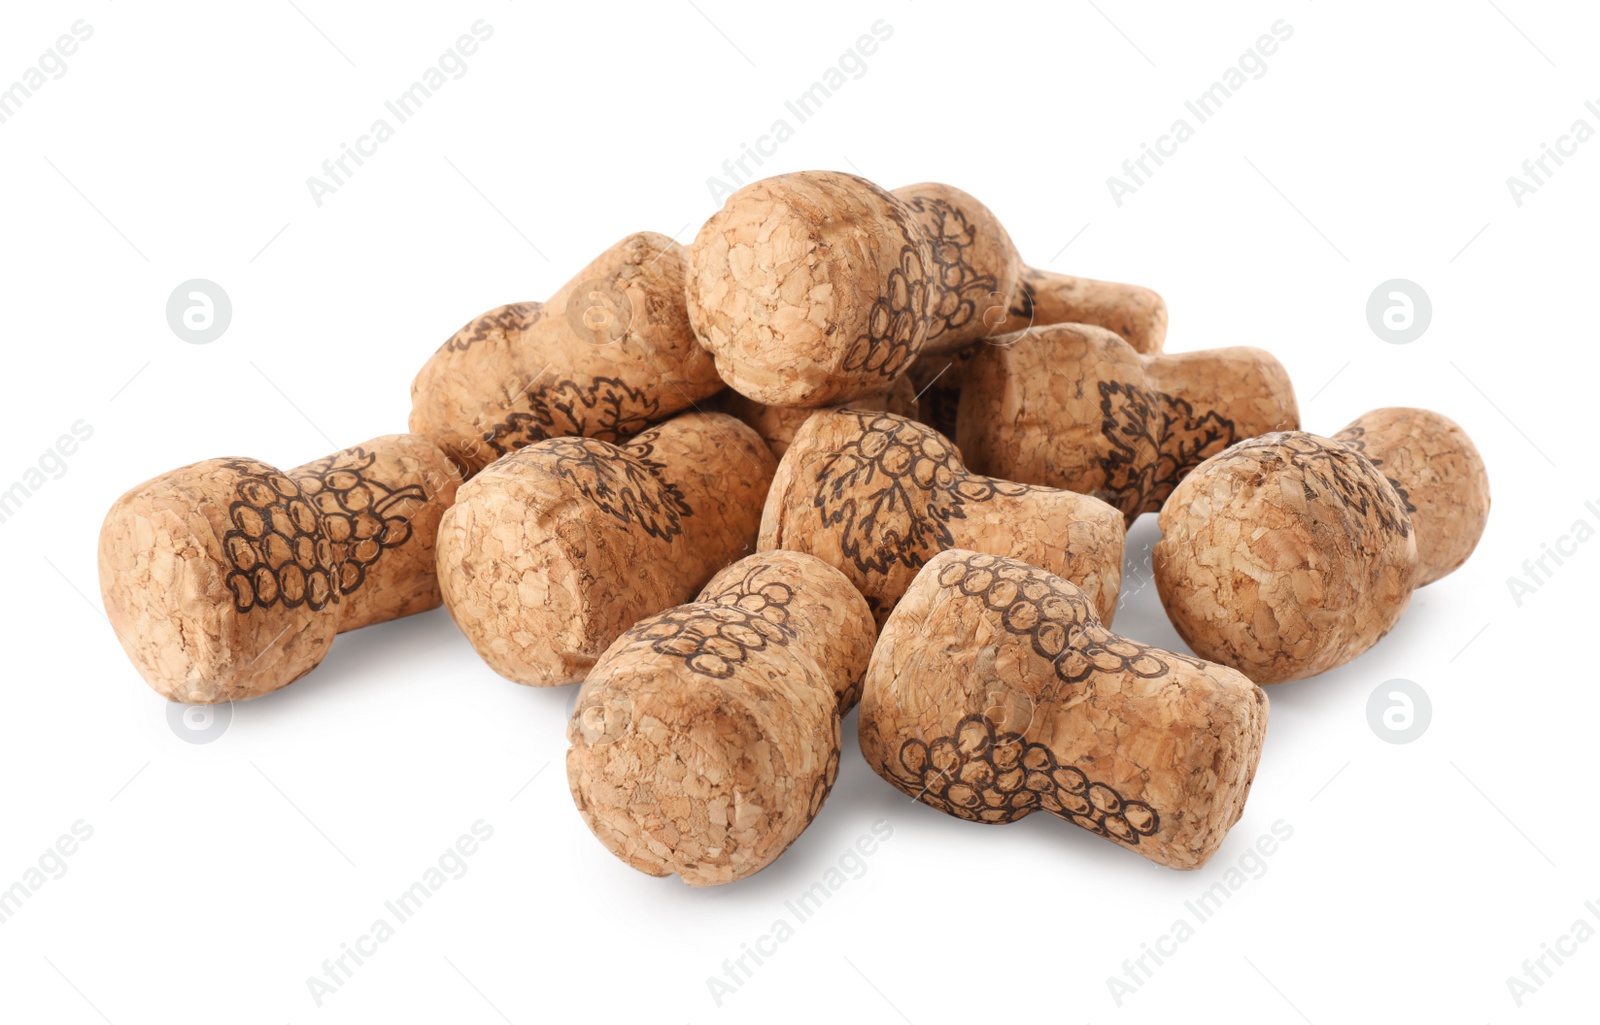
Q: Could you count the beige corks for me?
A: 11